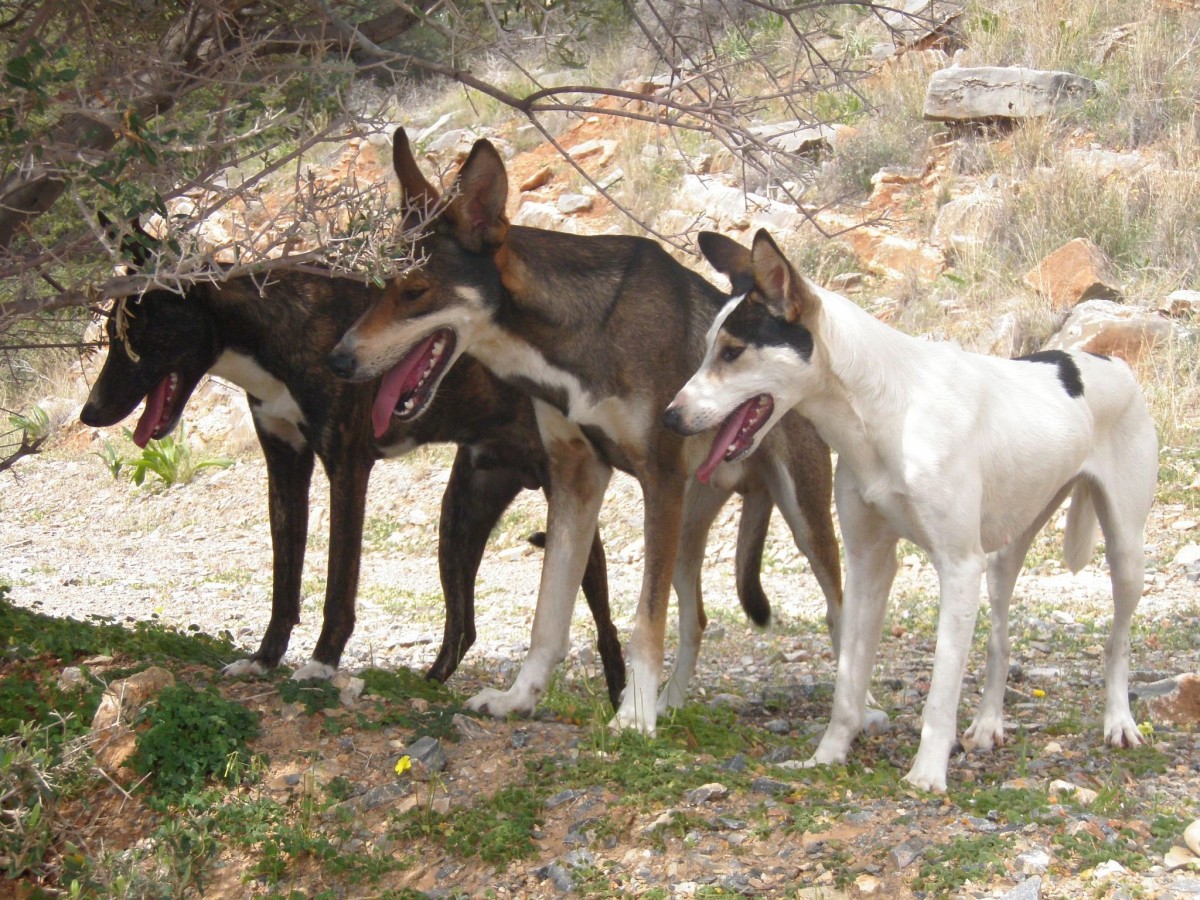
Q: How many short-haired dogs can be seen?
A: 3